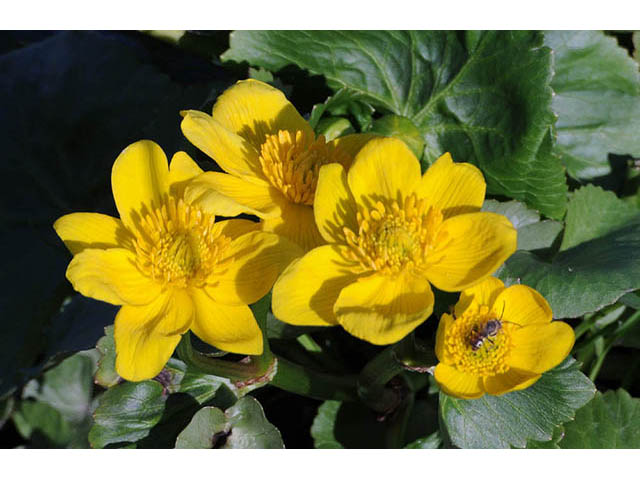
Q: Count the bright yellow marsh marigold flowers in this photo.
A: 4